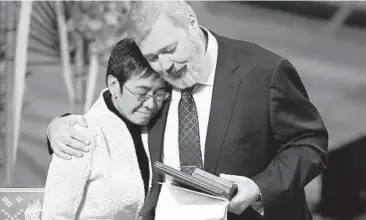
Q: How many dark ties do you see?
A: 1